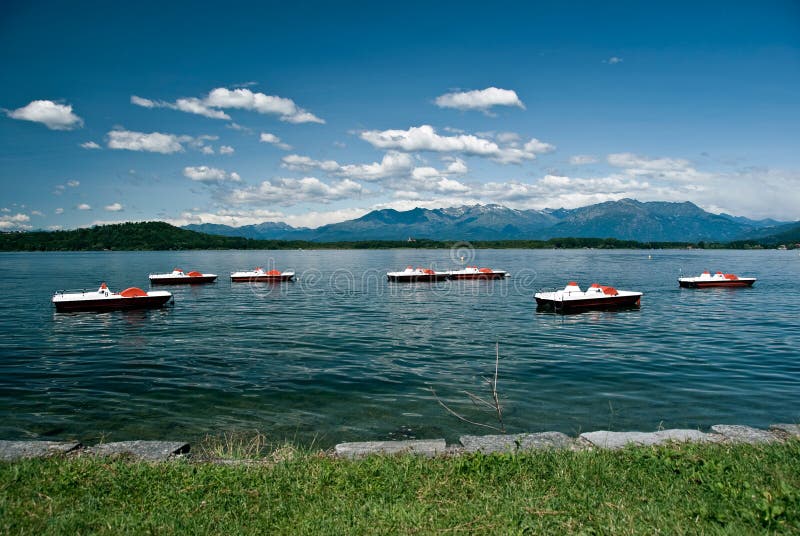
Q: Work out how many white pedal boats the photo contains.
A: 7